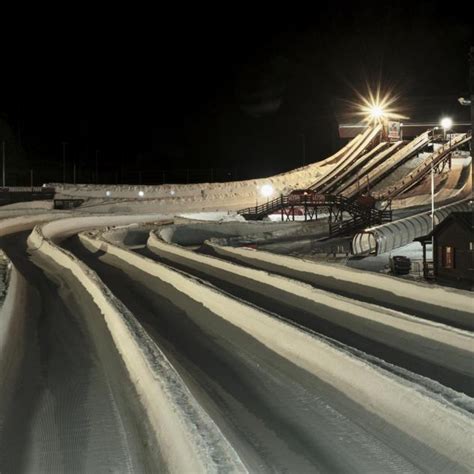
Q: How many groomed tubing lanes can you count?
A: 4